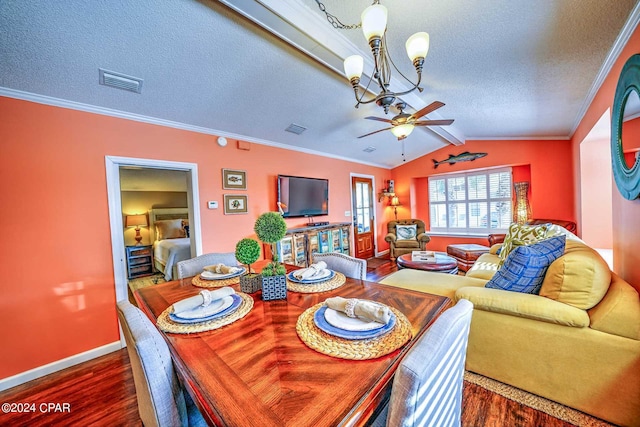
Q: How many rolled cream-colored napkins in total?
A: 4